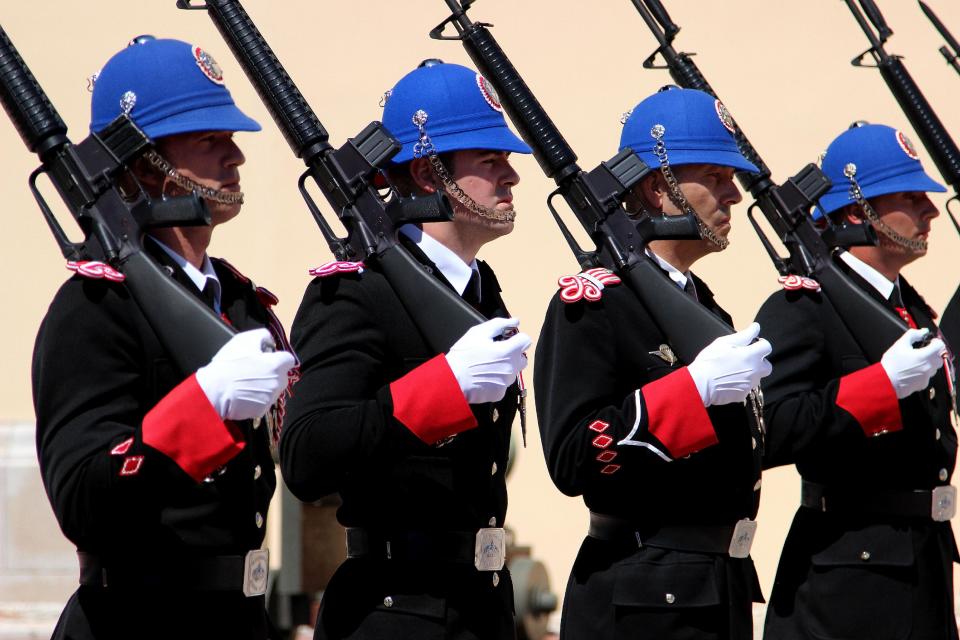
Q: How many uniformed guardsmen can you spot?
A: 4